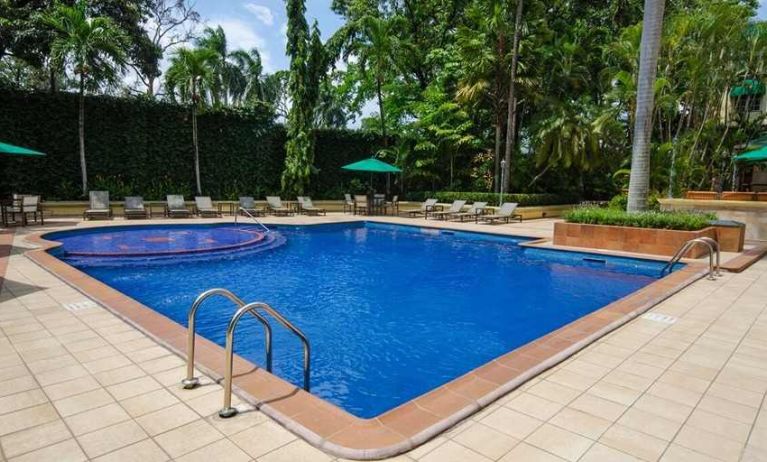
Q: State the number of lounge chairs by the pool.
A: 11